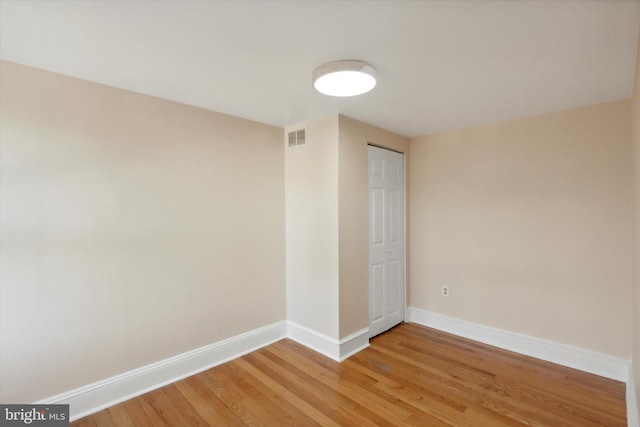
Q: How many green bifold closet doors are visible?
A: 0